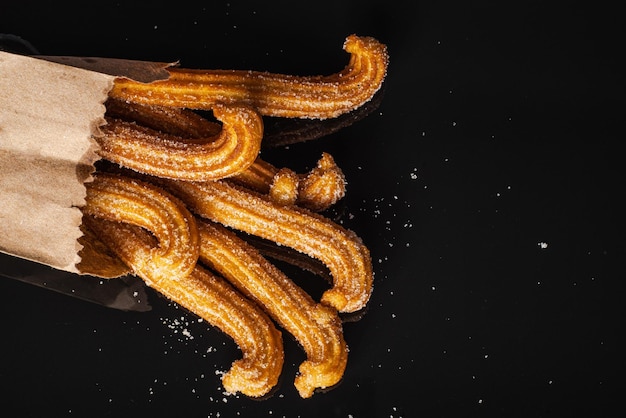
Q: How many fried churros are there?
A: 7